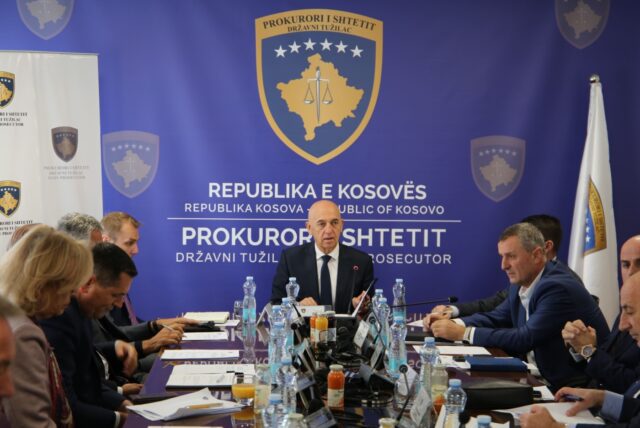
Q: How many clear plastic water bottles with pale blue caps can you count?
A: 14